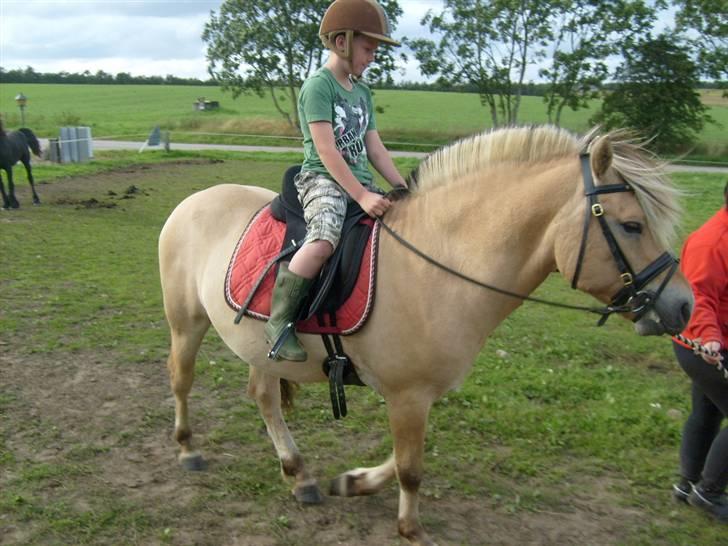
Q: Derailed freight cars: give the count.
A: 0